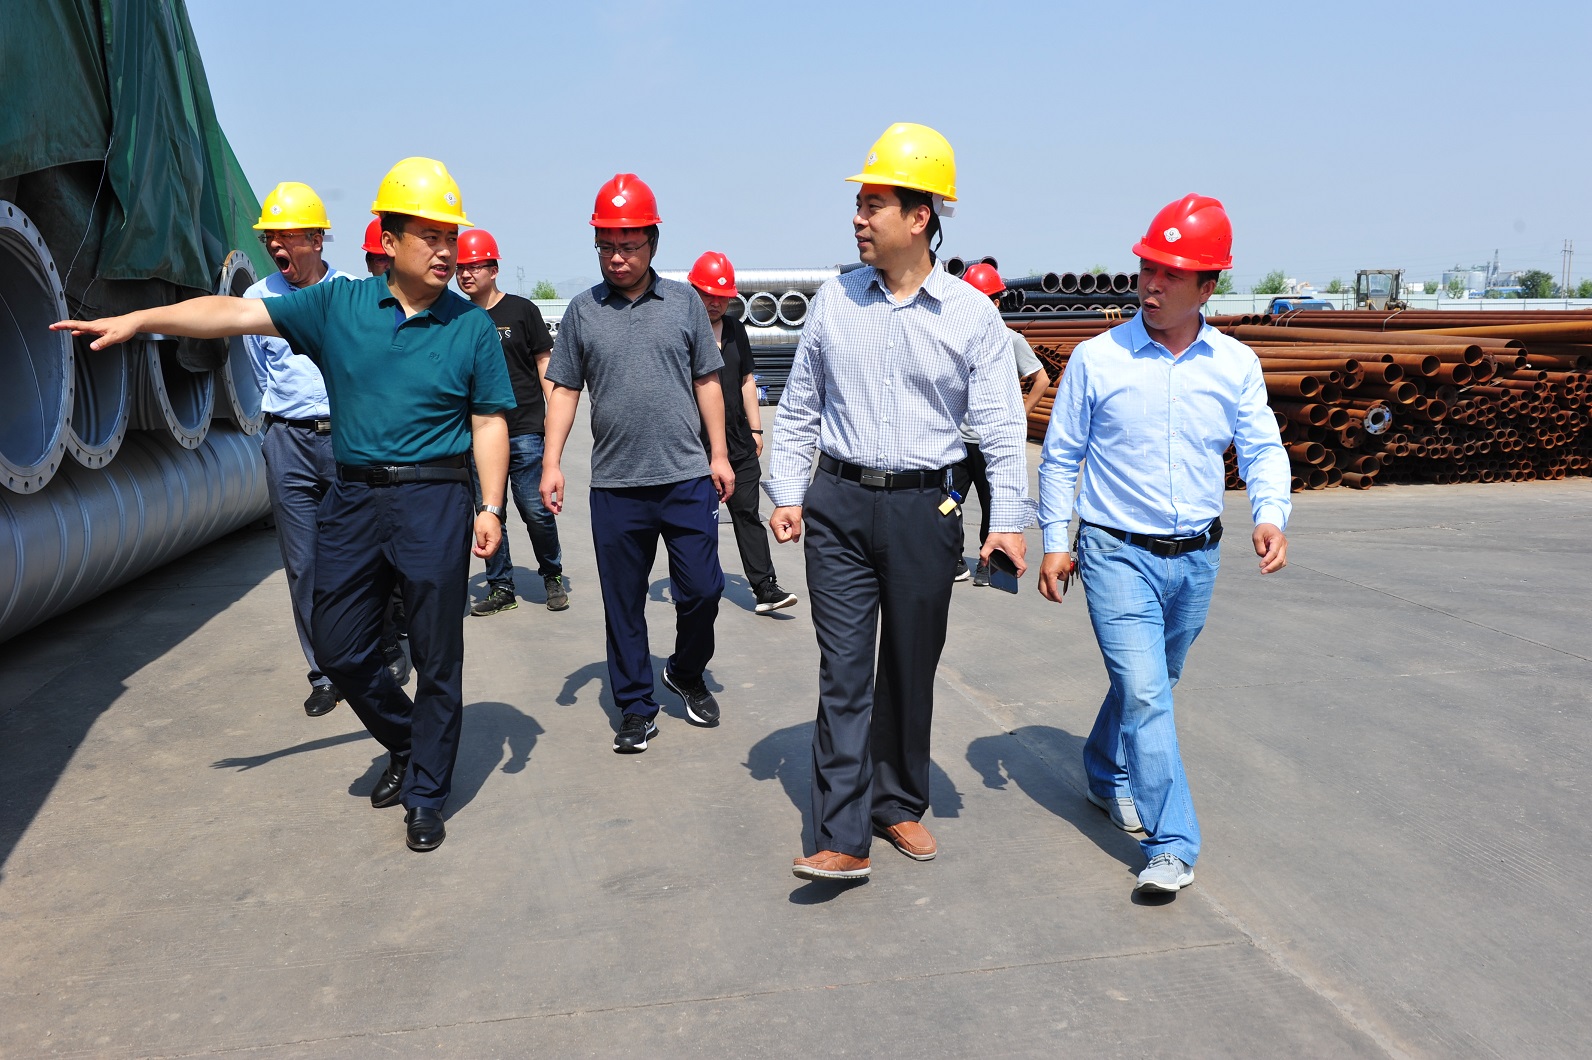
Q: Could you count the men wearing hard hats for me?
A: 9